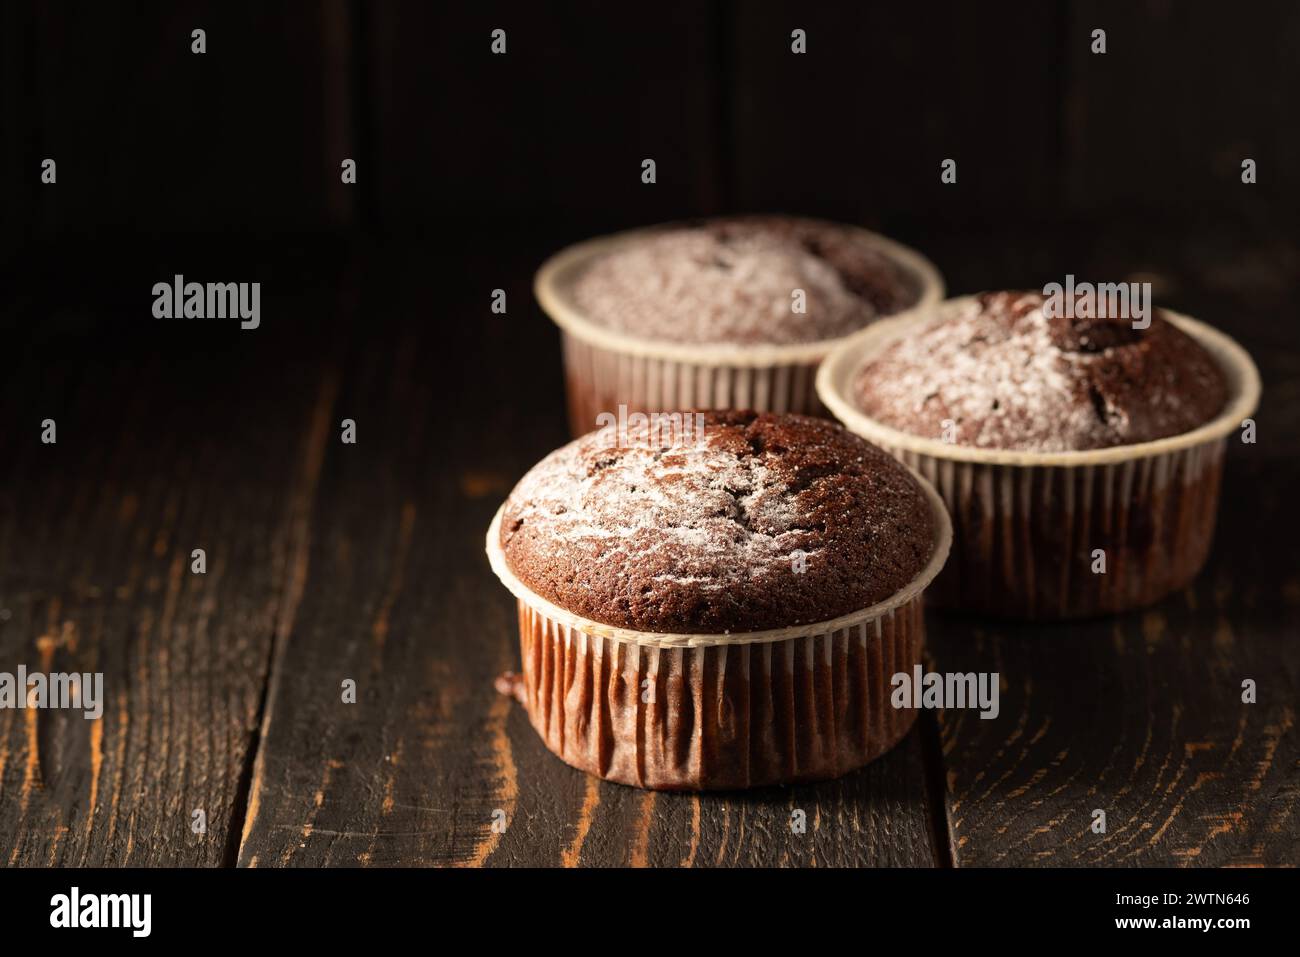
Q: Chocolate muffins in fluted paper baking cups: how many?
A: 3